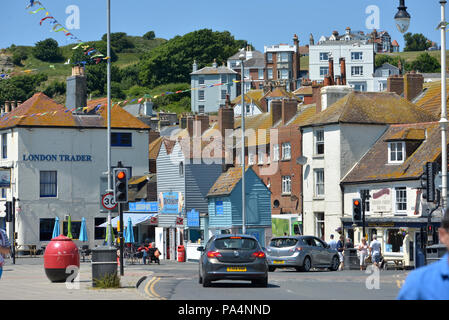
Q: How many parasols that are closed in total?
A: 5